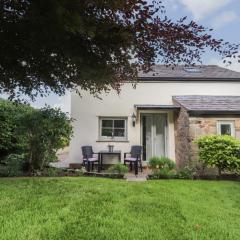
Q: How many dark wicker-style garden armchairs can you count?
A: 2